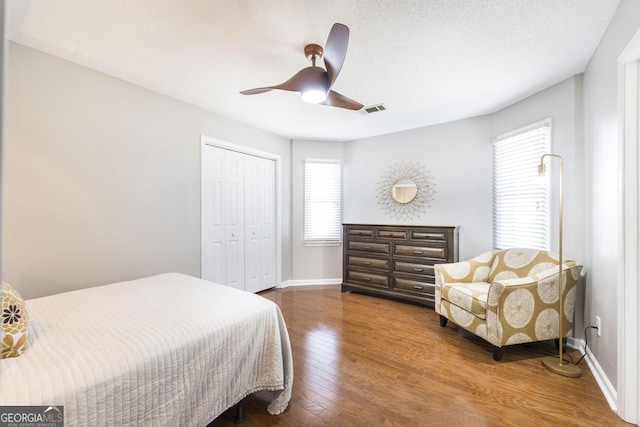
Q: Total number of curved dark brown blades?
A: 3